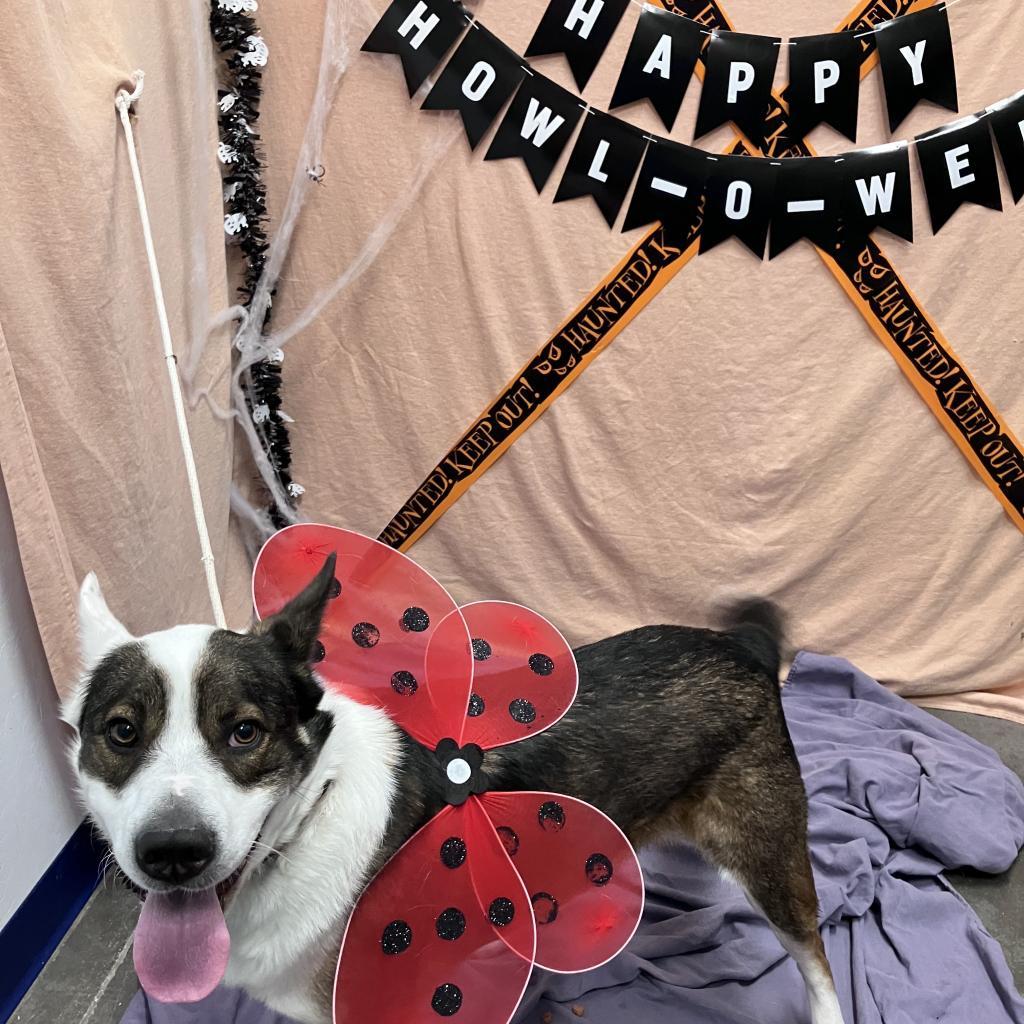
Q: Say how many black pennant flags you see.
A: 15